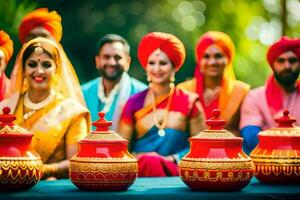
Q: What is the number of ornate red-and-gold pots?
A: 4